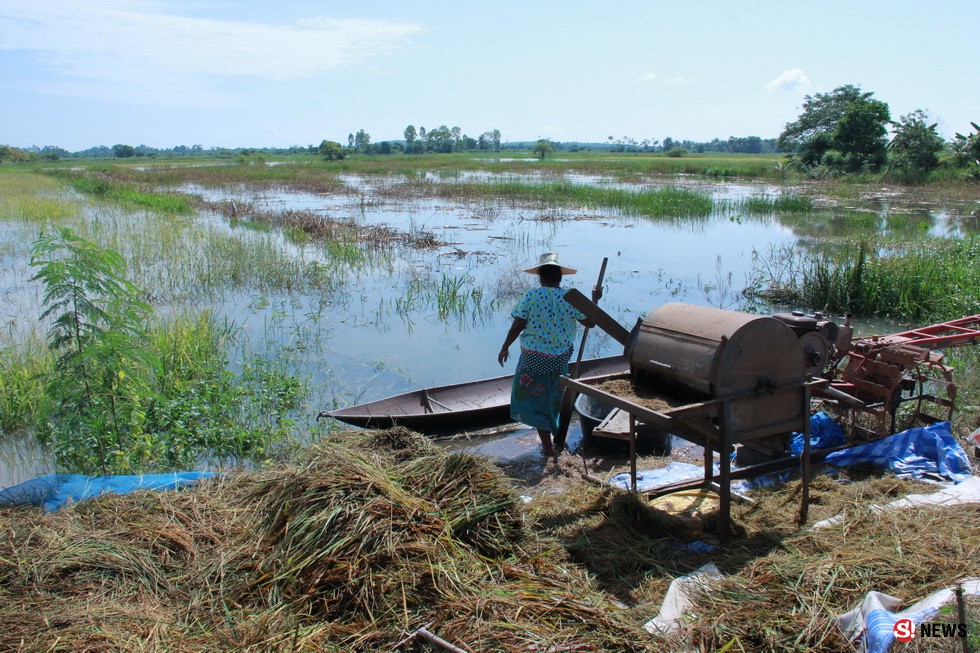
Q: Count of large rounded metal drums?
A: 1